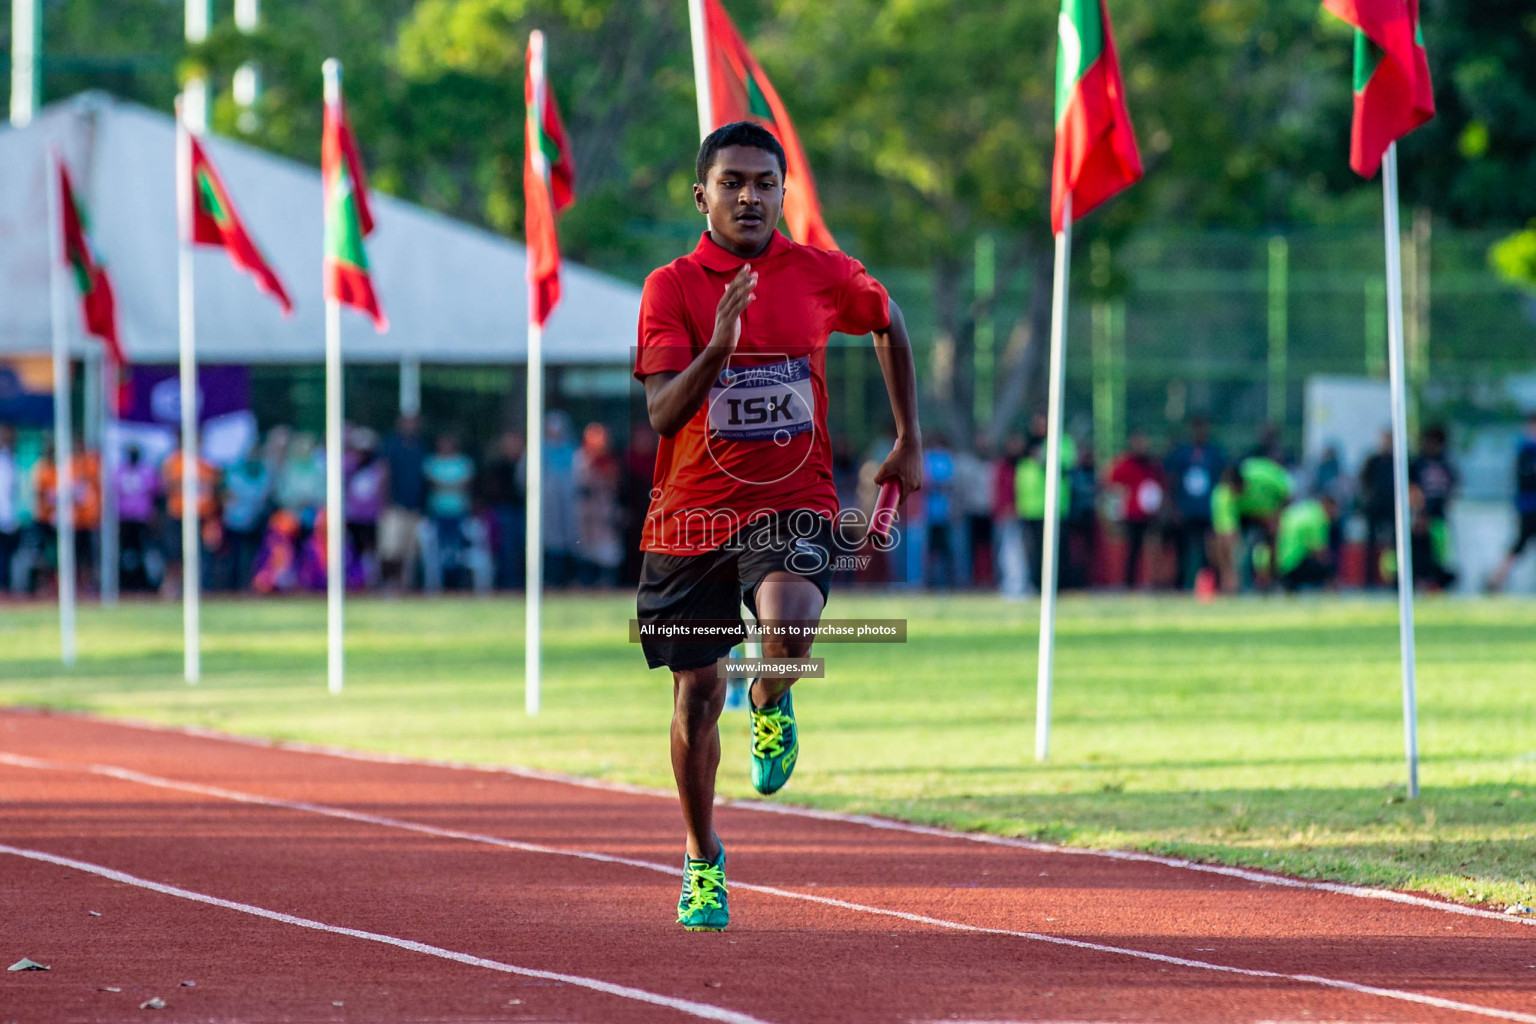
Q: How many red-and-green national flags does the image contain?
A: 7